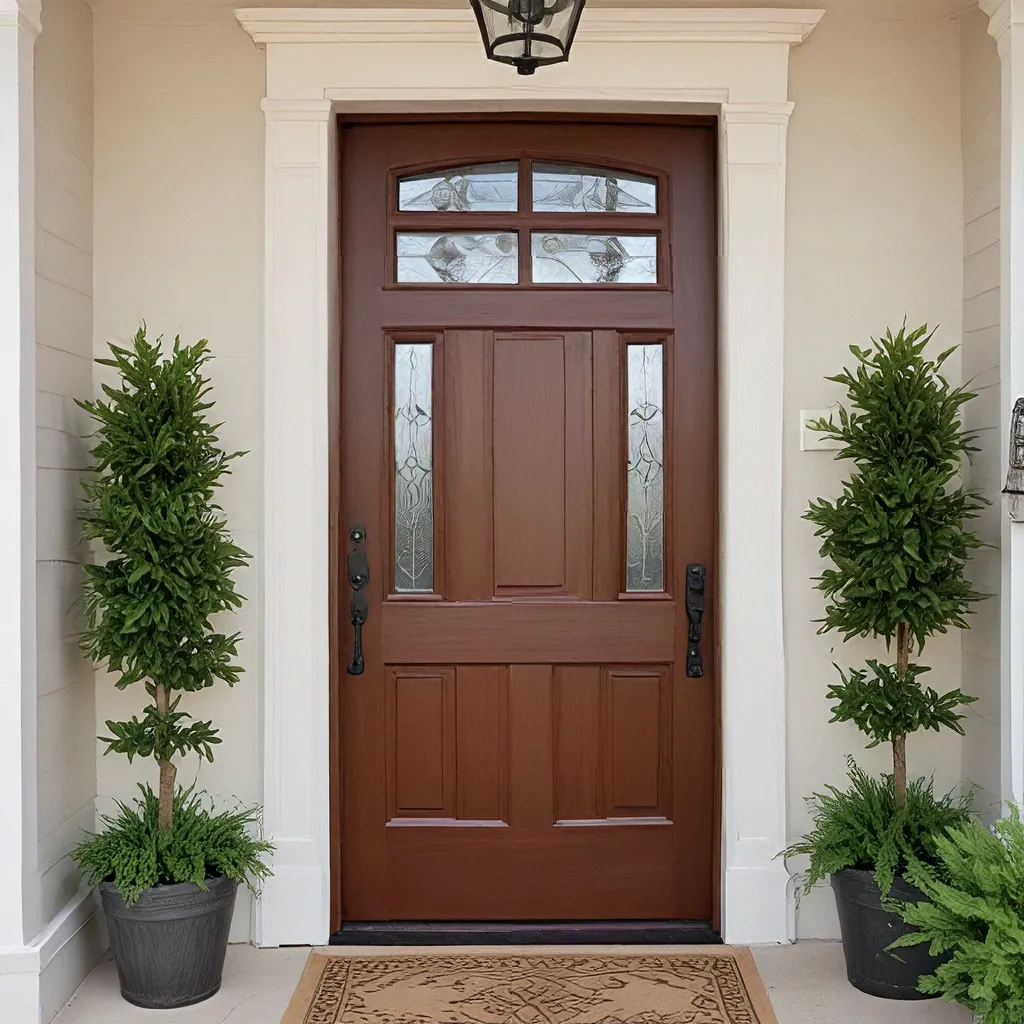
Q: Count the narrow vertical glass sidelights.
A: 2